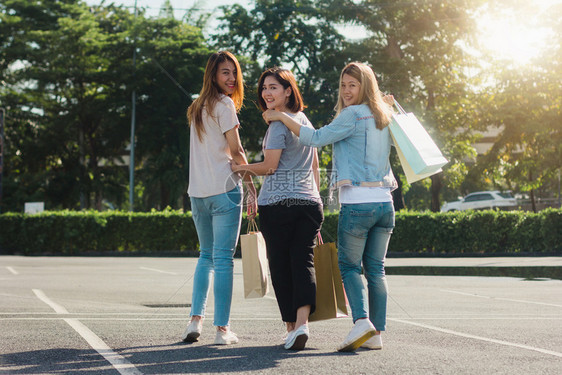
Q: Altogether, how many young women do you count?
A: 3